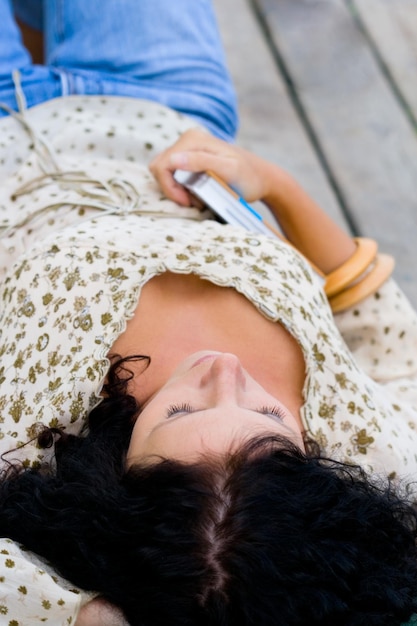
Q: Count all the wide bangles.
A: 2